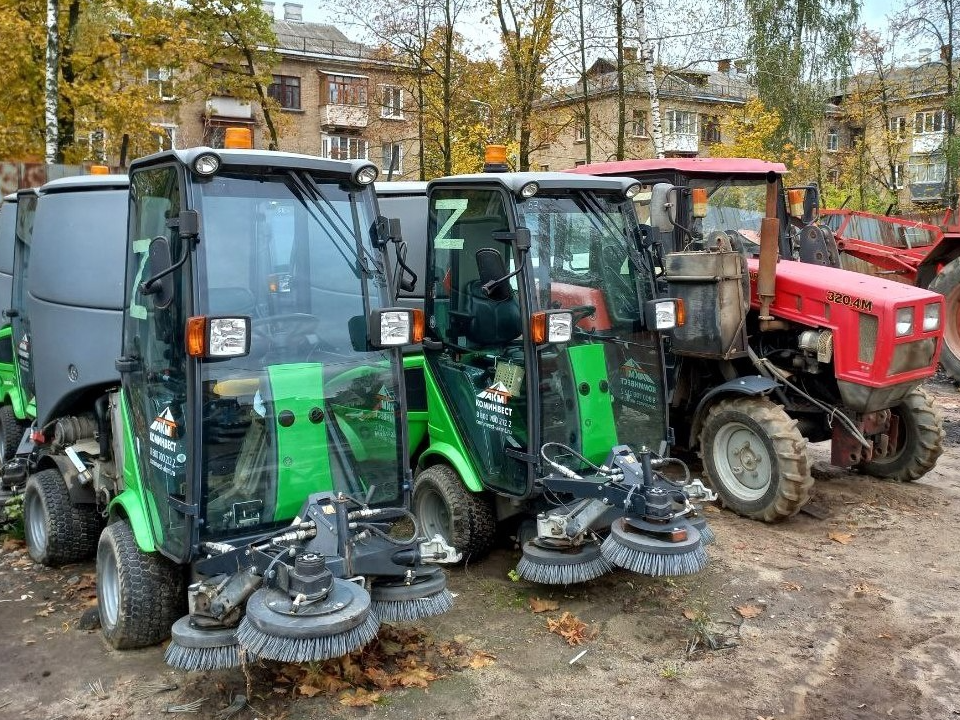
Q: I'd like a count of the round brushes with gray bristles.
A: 6